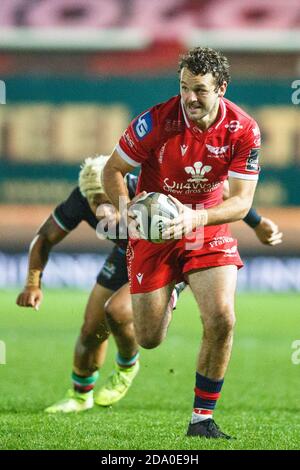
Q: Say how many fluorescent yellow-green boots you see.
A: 2